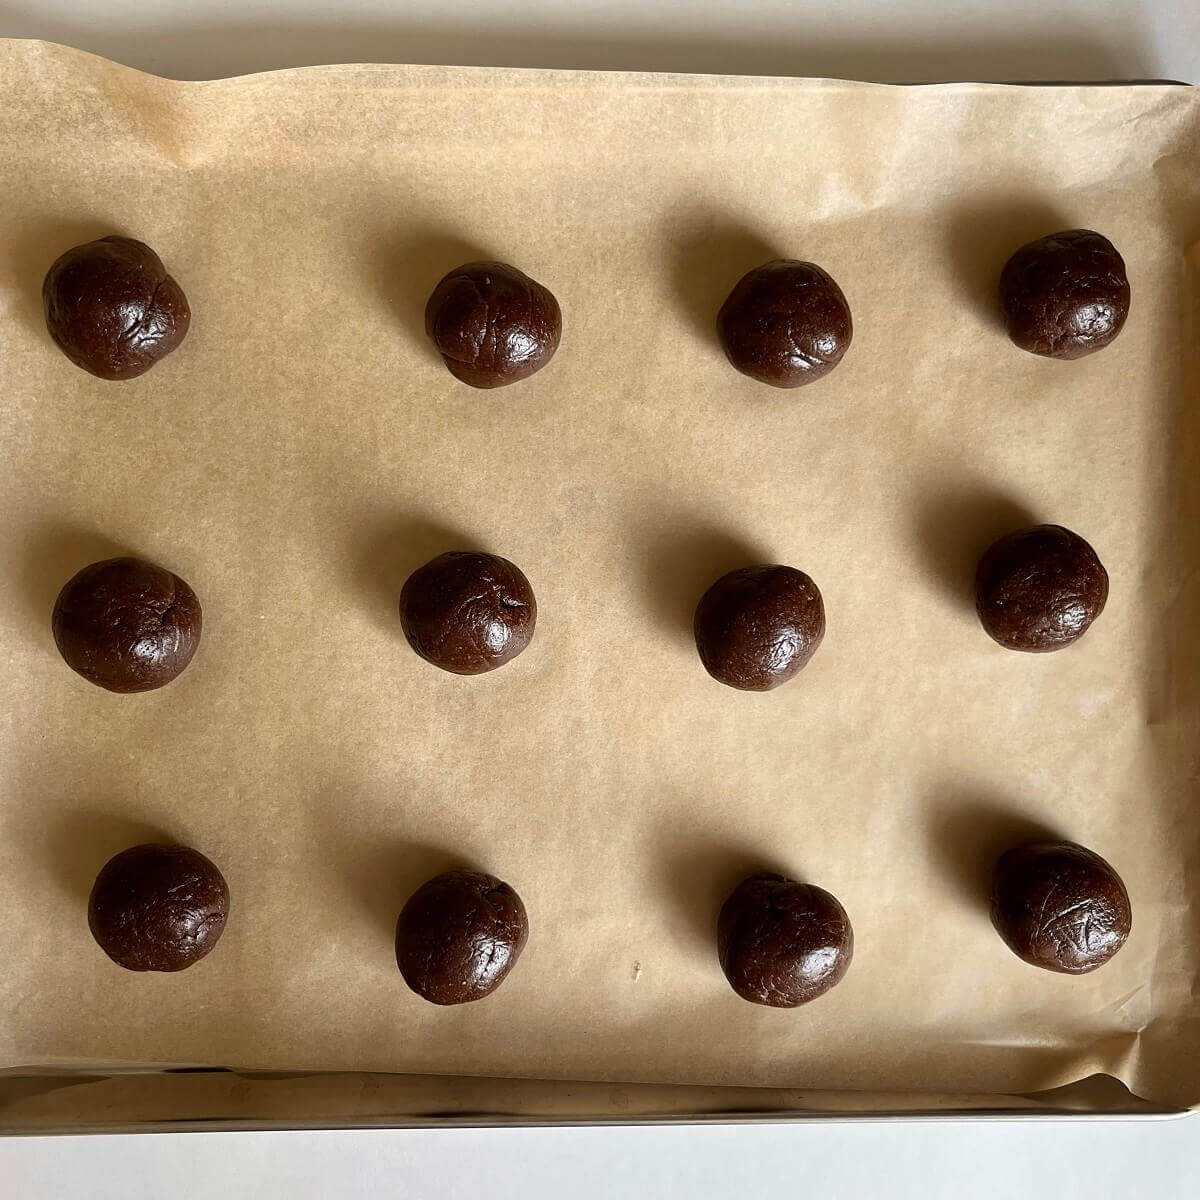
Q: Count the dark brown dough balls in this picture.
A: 12